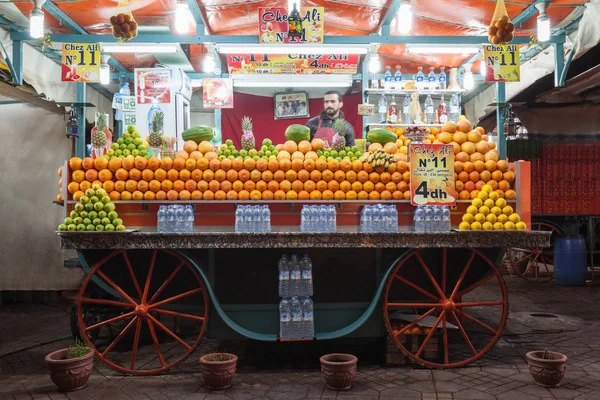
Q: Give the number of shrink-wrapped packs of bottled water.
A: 7